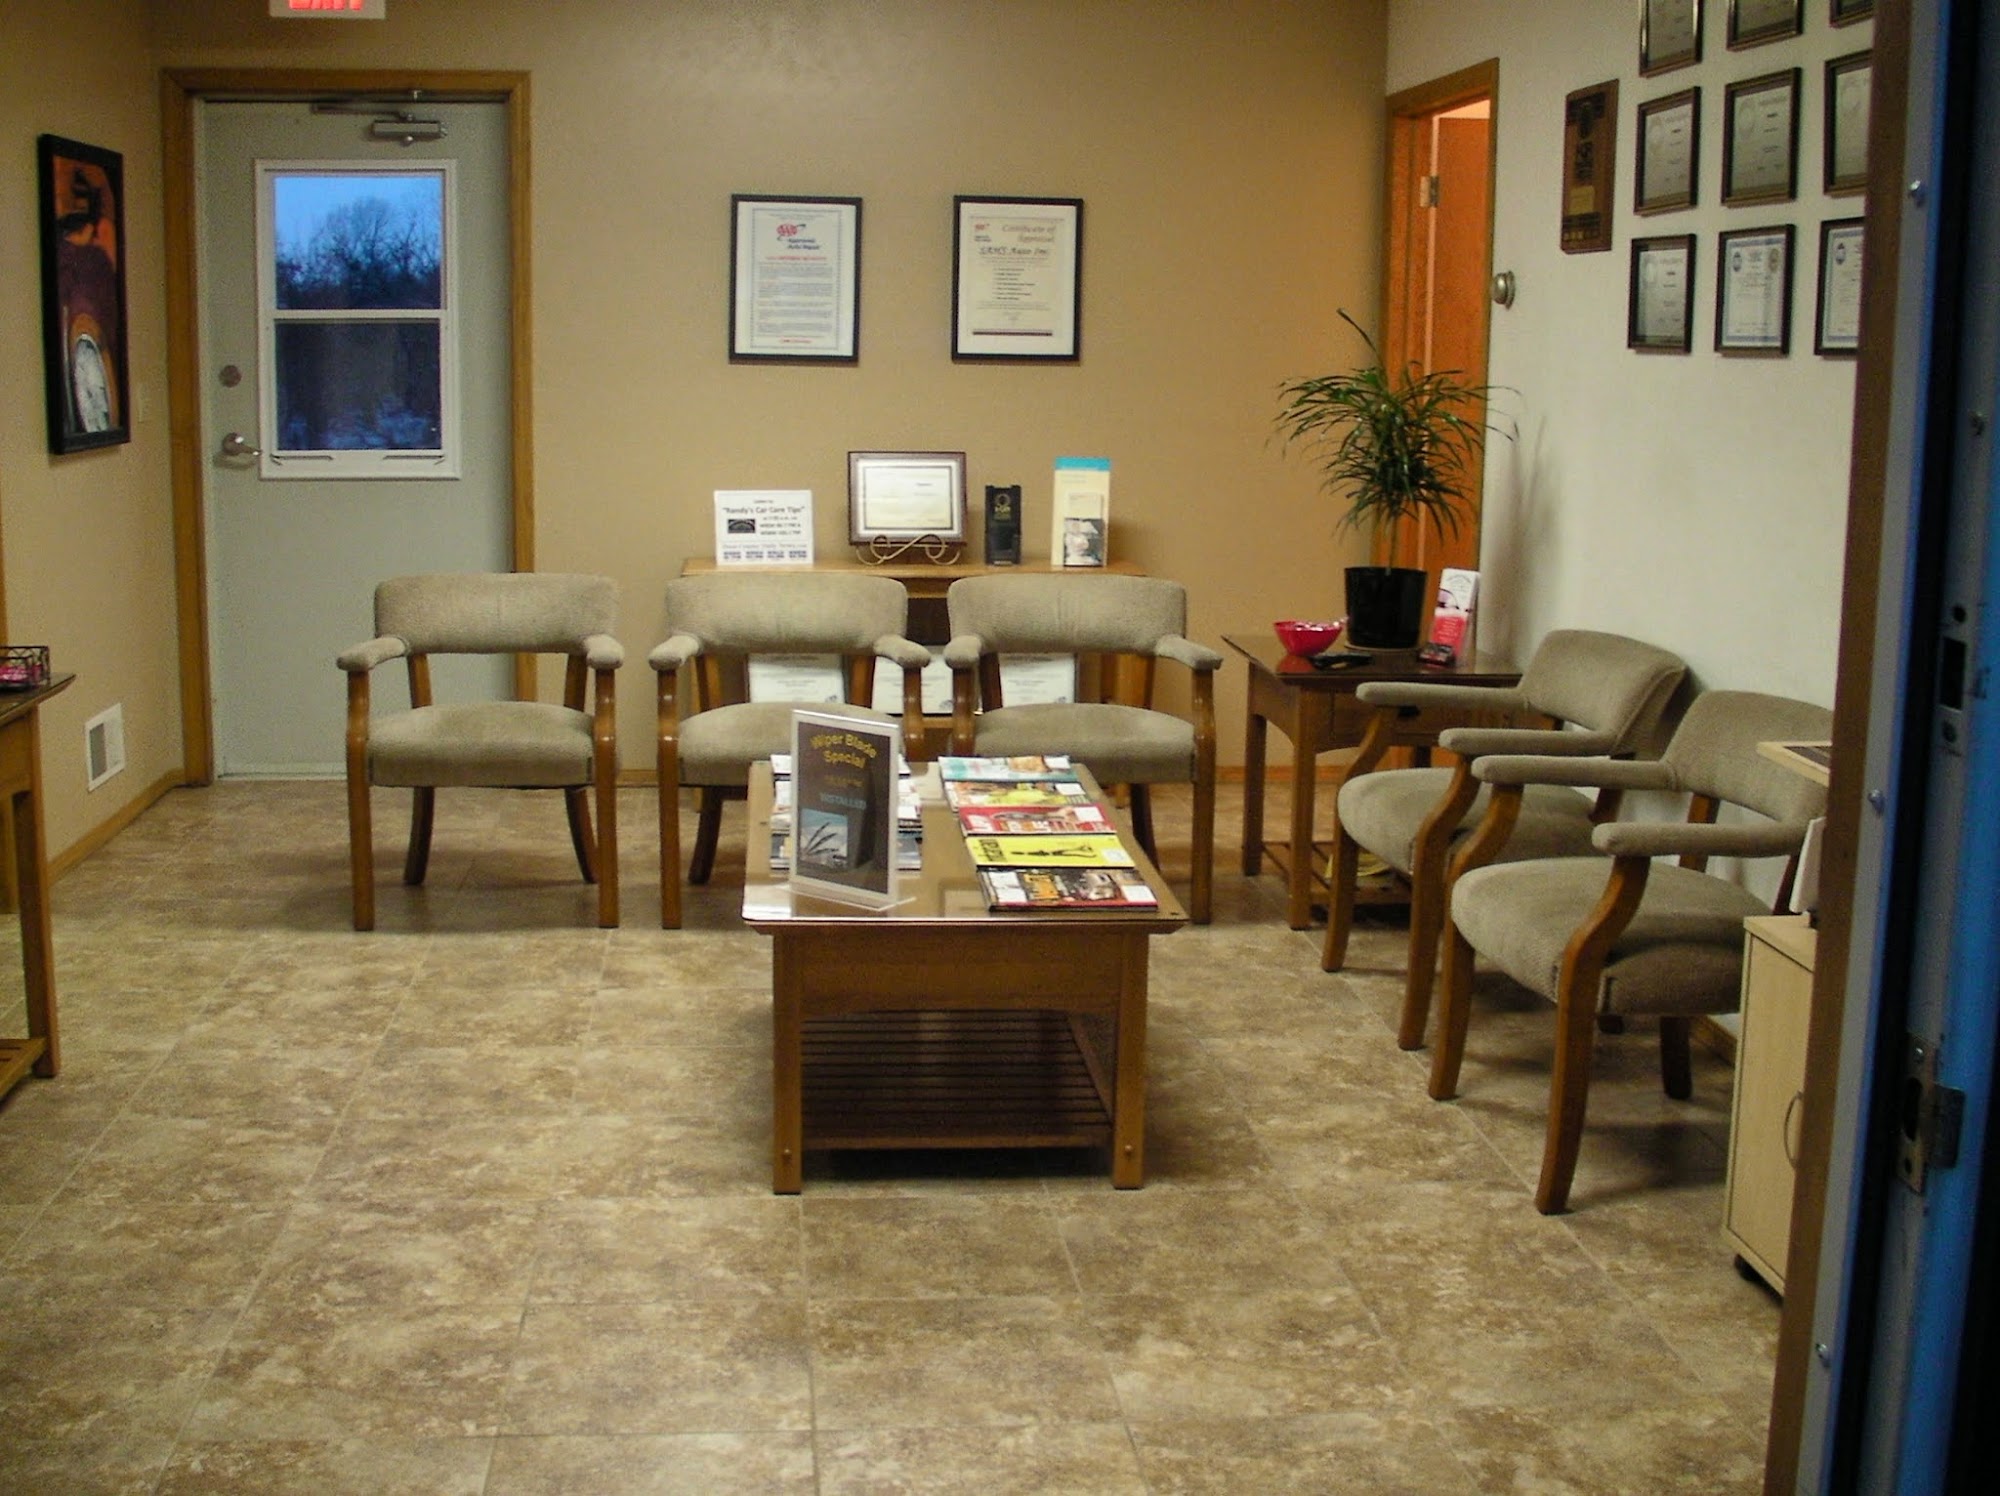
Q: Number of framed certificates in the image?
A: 12